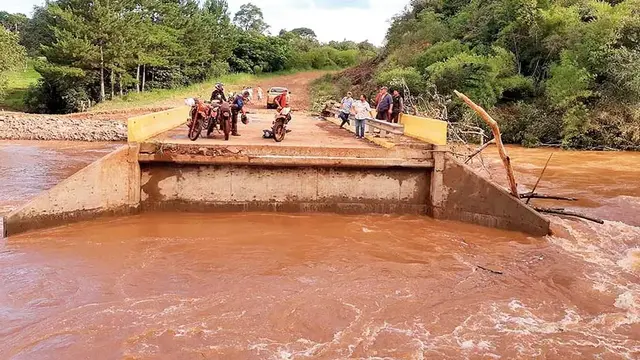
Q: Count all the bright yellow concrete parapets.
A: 2